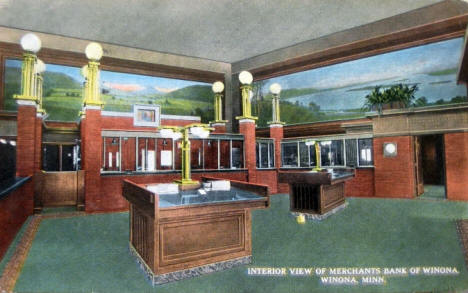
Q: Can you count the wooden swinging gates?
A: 1